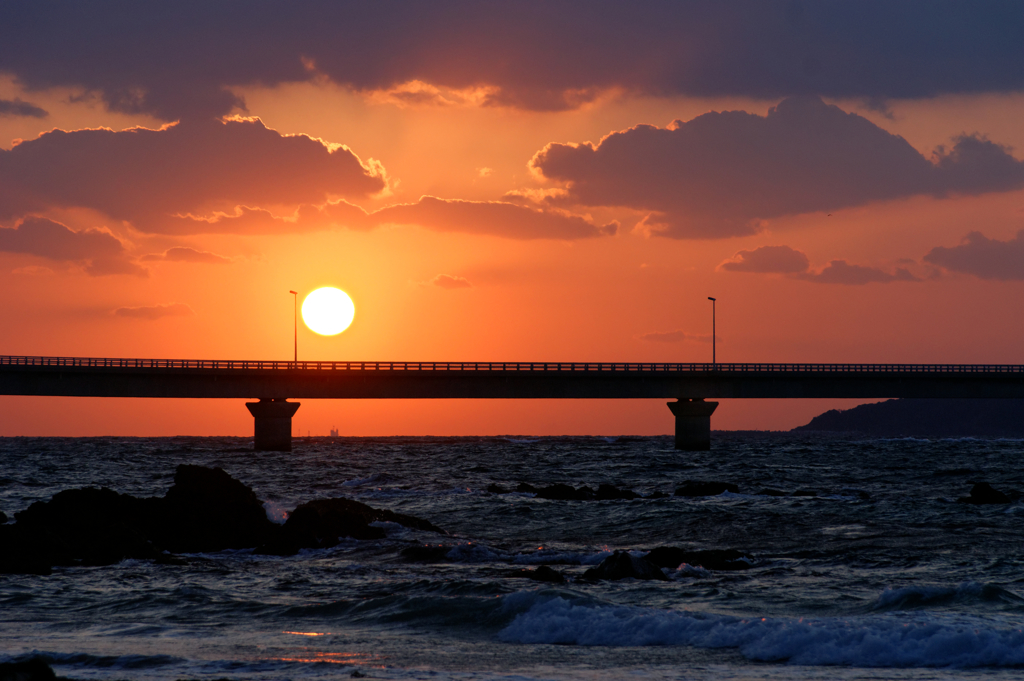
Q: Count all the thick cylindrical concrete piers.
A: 2